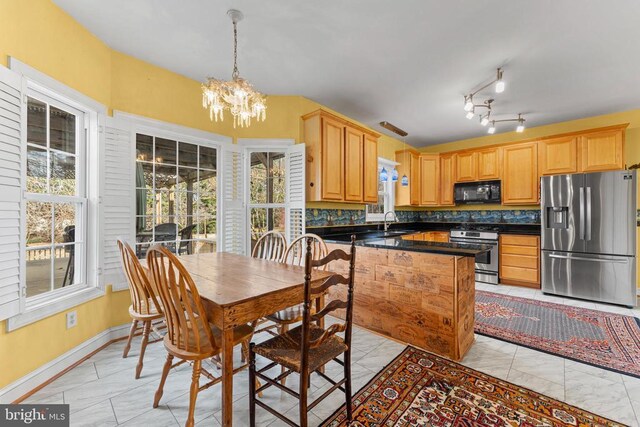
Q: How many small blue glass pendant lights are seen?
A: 3